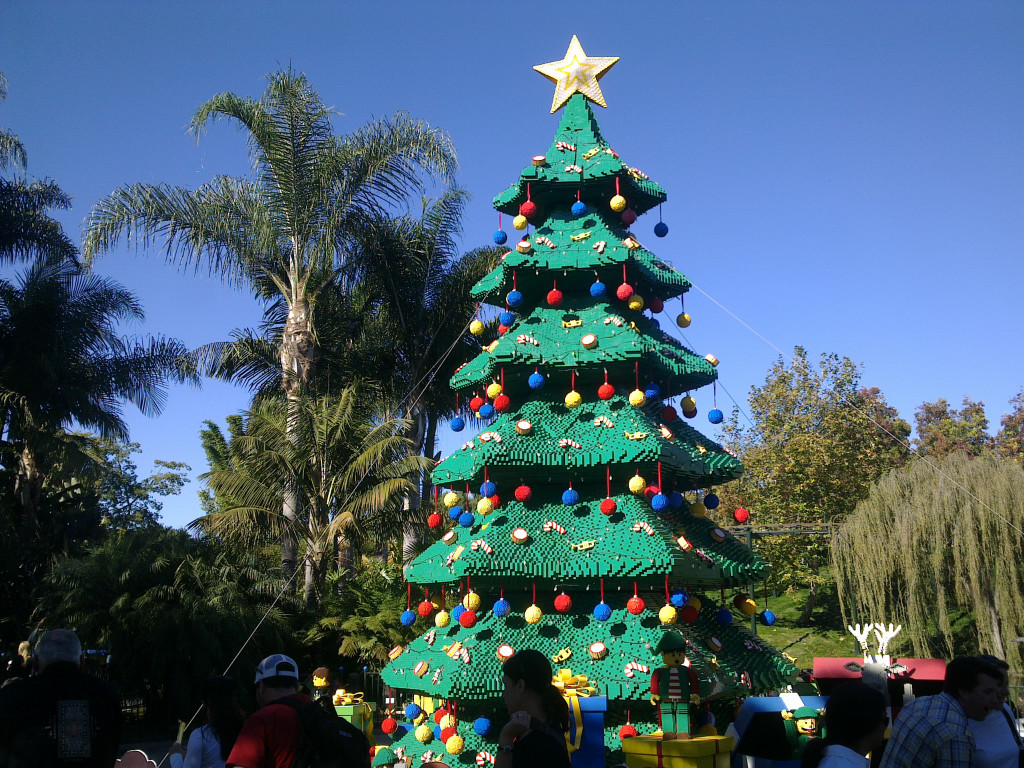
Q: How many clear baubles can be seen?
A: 0